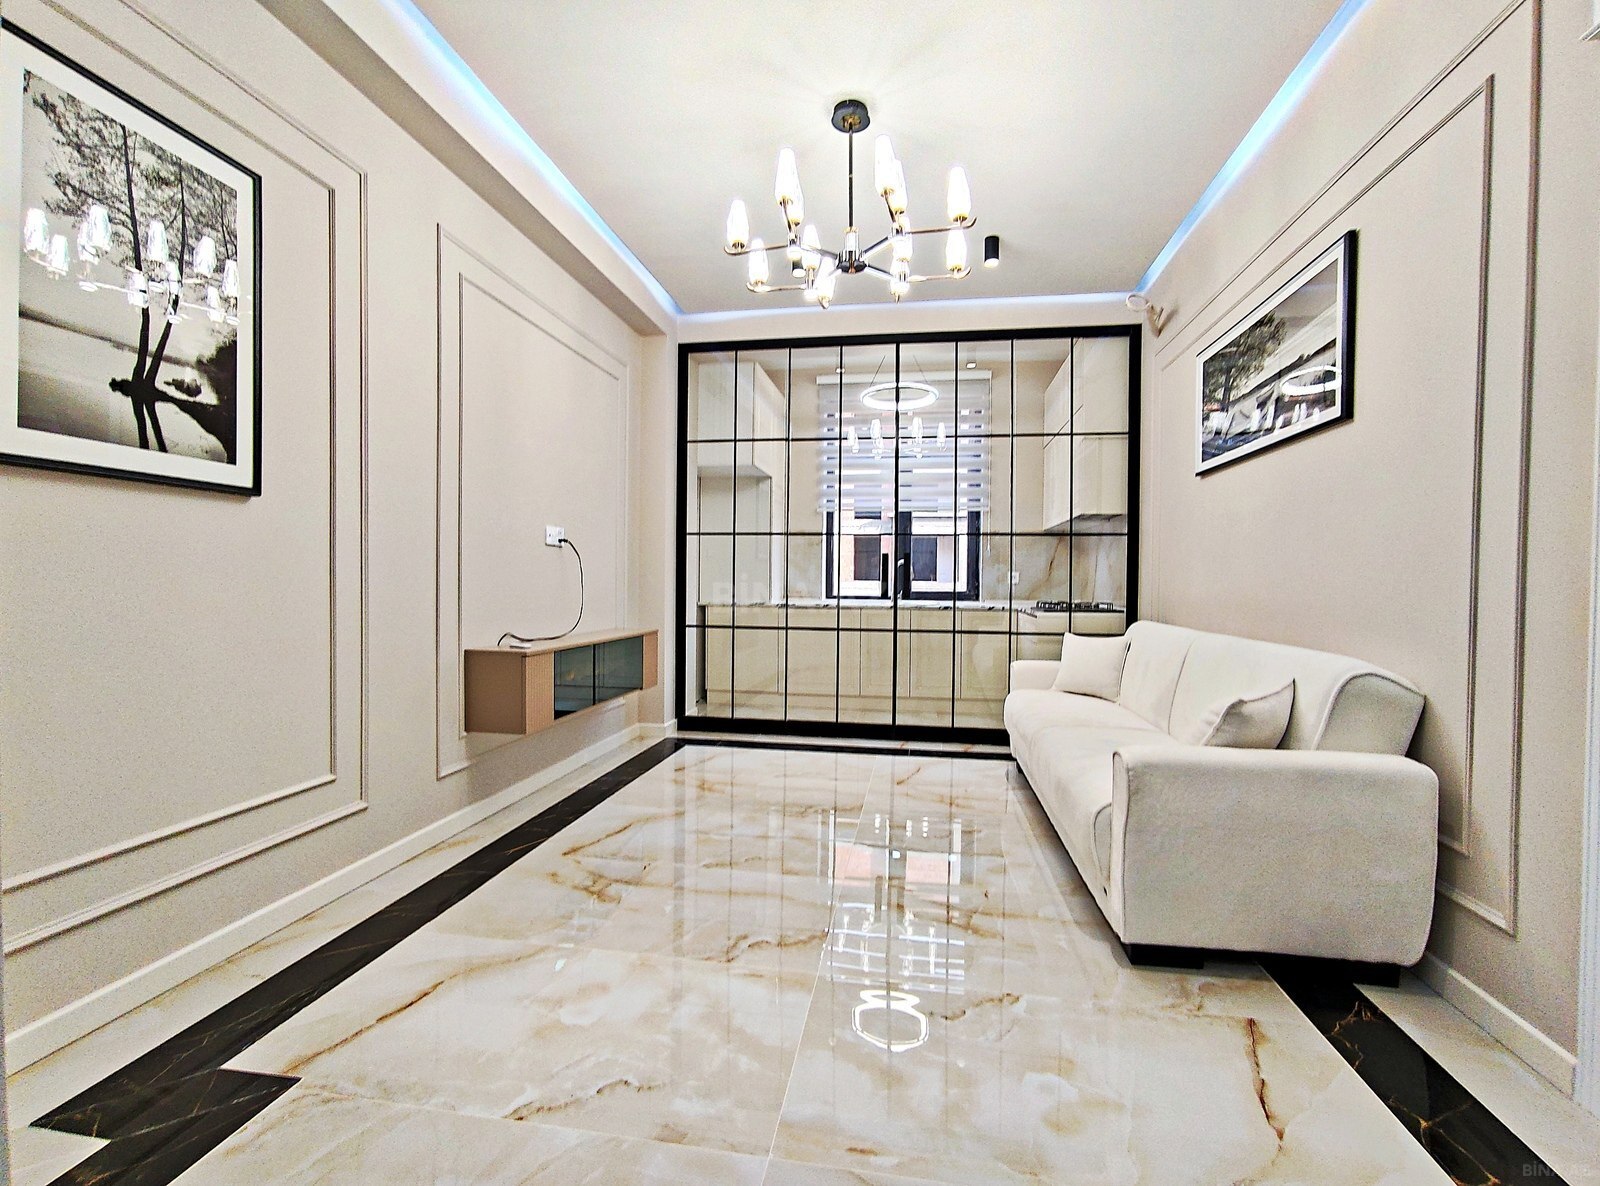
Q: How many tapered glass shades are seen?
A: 12